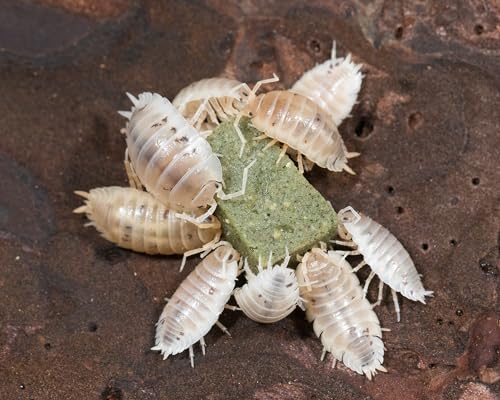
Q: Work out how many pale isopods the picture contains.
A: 9